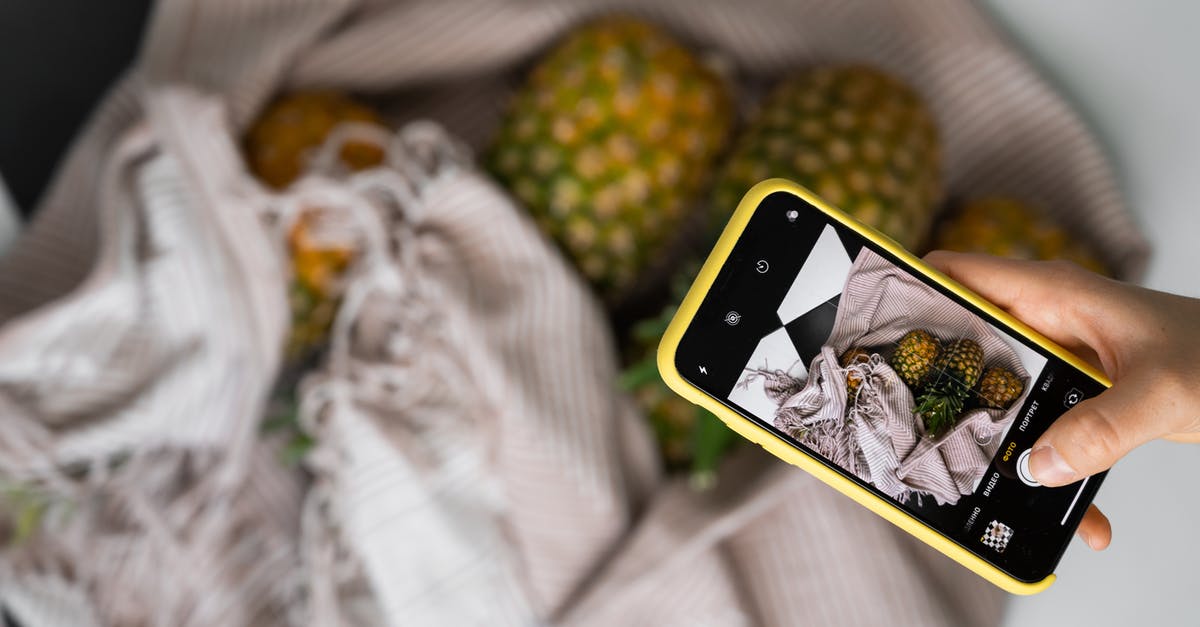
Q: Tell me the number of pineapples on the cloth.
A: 4